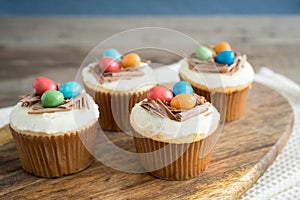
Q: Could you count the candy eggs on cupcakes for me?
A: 12